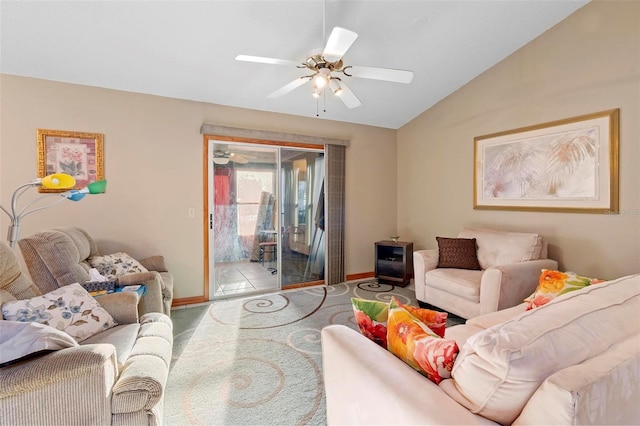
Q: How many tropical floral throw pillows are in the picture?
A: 3